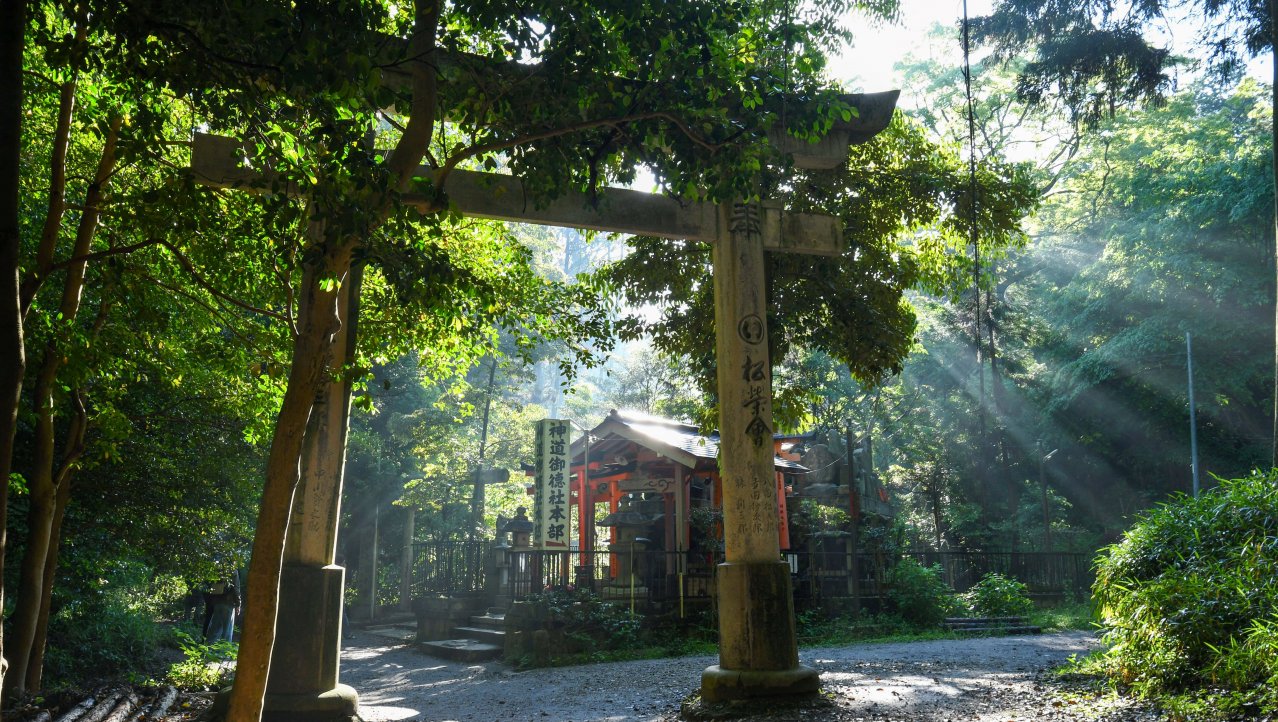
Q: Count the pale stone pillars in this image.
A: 2